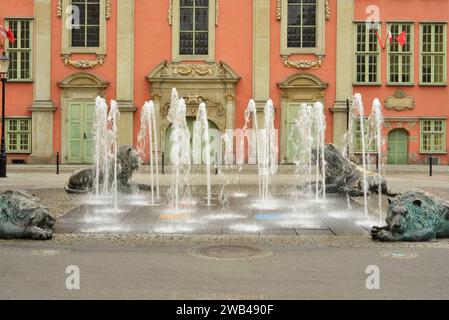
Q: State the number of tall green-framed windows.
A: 4